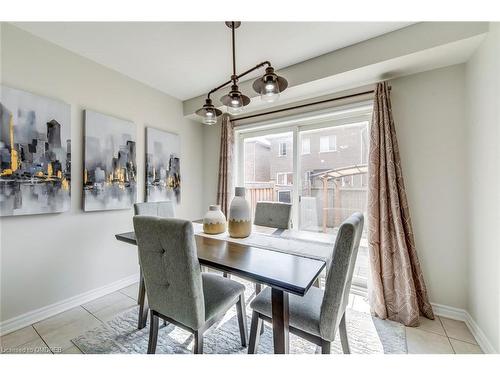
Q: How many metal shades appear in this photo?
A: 3